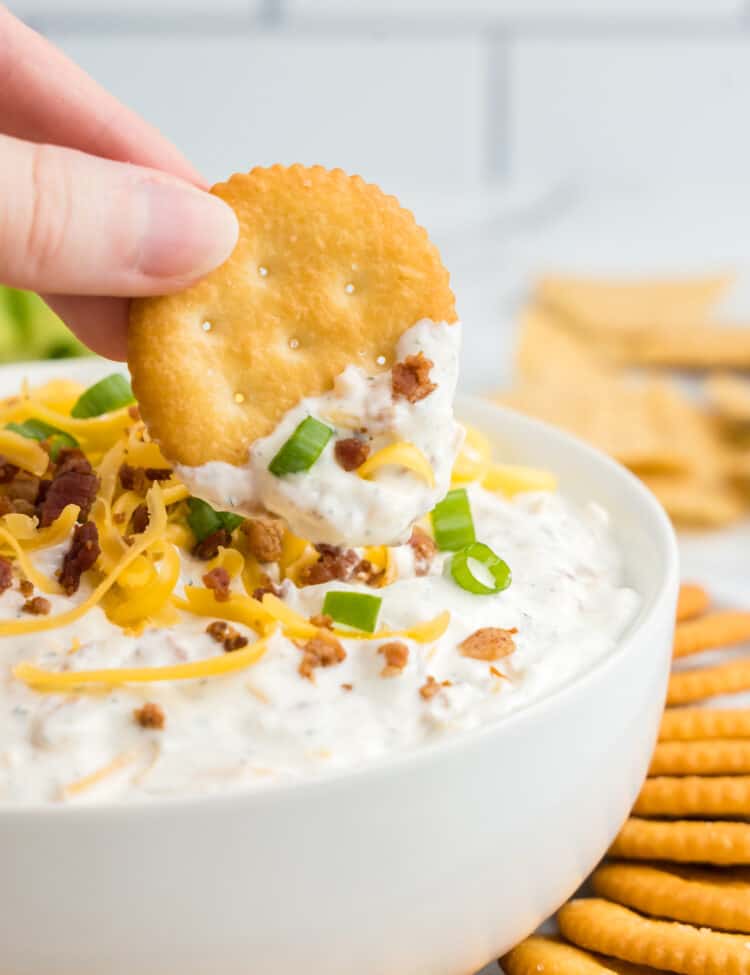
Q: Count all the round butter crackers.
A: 11